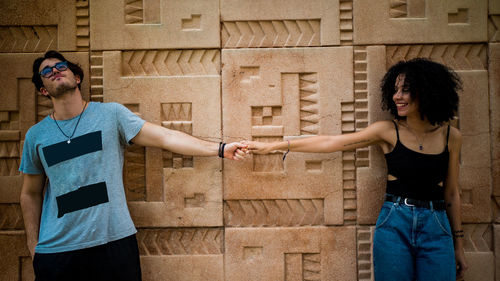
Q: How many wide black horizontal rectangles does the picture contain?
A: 2